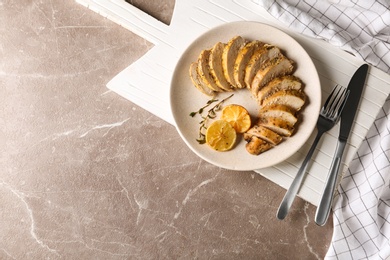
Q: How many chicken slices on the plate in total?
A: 13